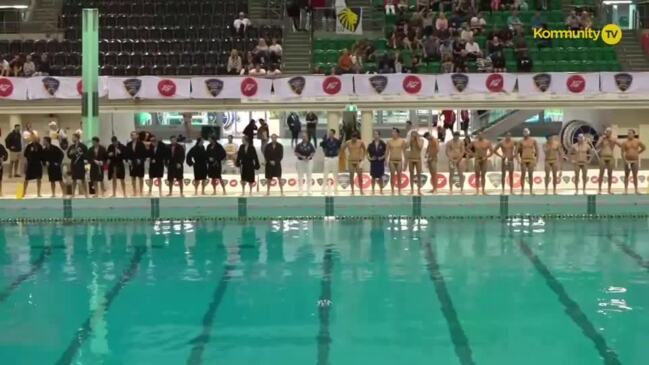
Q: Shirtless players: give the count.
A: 12